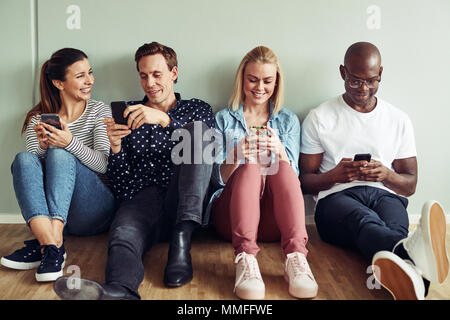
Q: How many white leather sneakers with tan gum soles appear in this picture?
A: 2